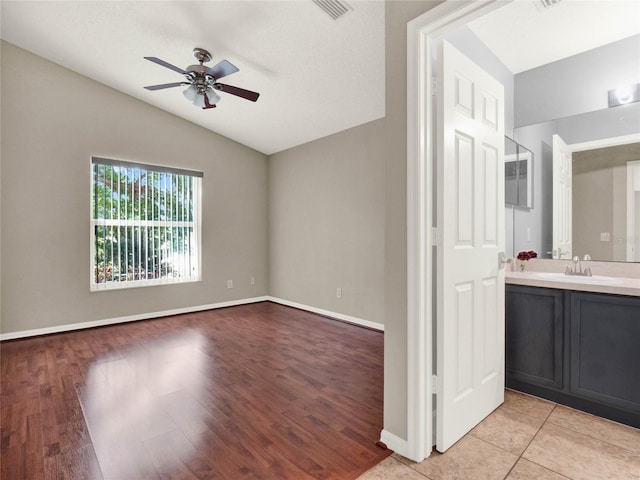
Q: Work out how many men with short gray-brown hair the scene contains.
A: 0